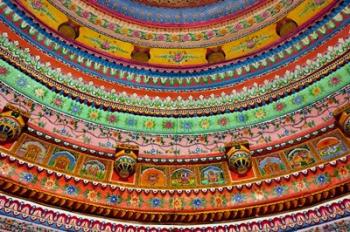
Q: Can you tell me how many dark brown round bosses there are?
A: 4